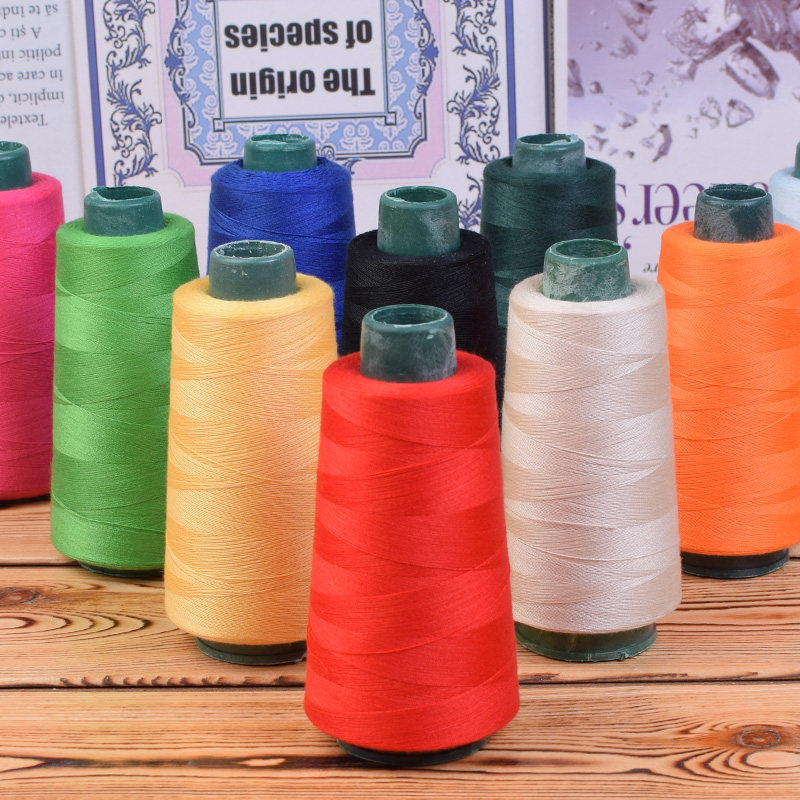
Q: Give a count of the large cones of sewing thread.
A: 10